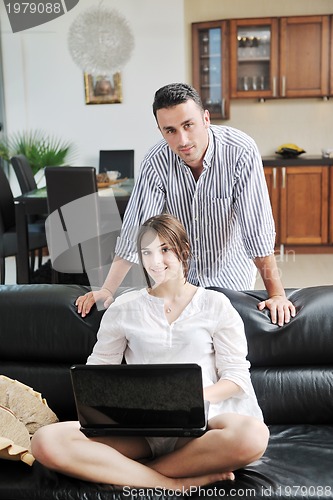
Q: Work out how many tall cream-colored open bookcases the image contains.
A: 0